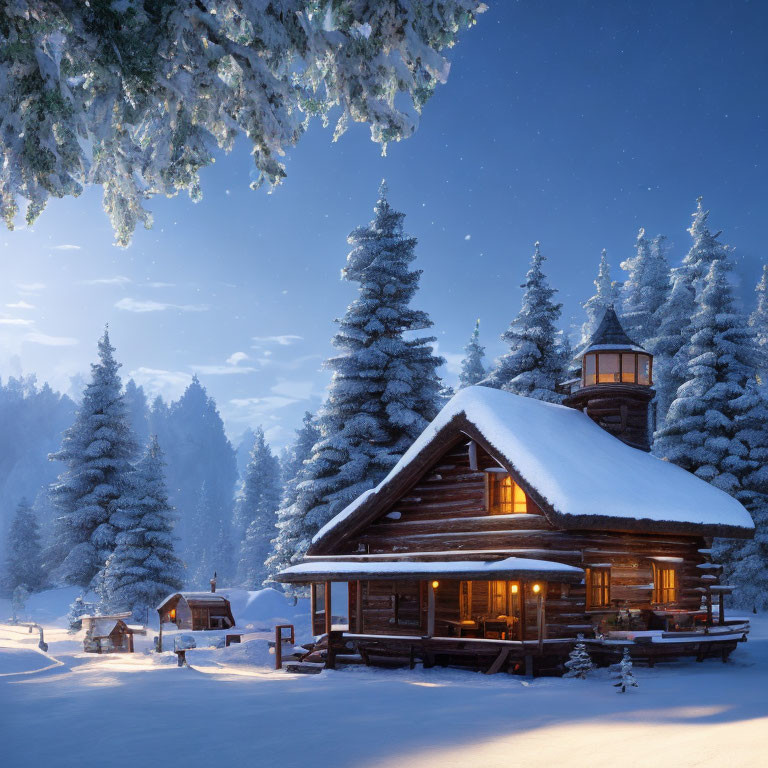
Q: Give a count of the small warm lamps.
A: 3